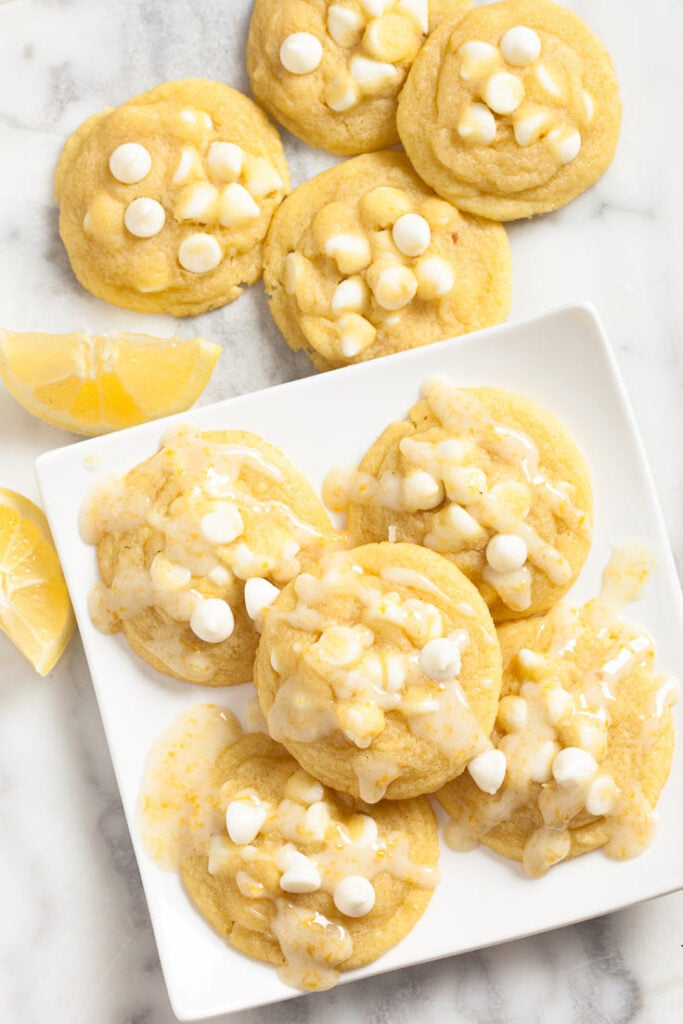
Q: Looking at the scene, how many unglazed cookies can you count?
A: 4